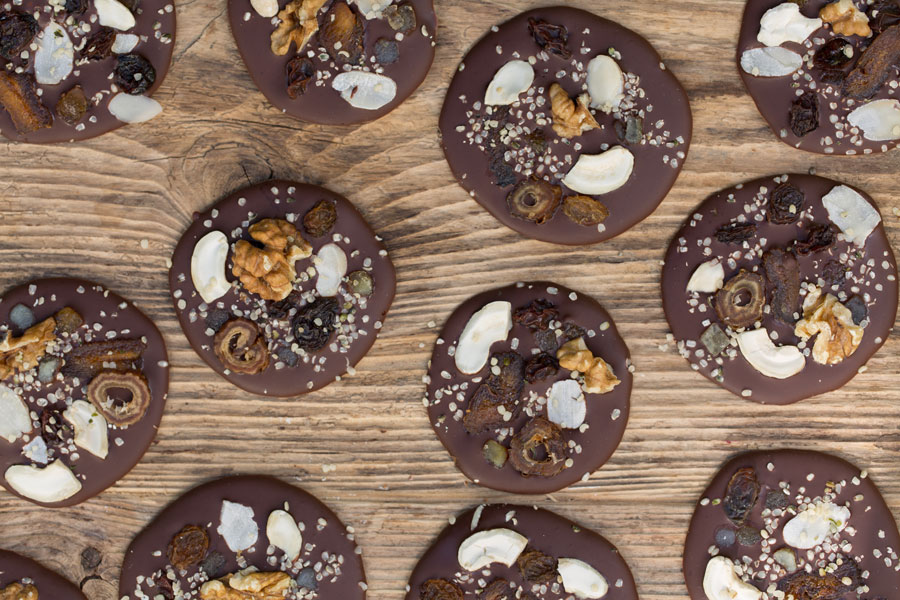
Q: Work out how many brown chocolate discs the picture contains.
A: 12